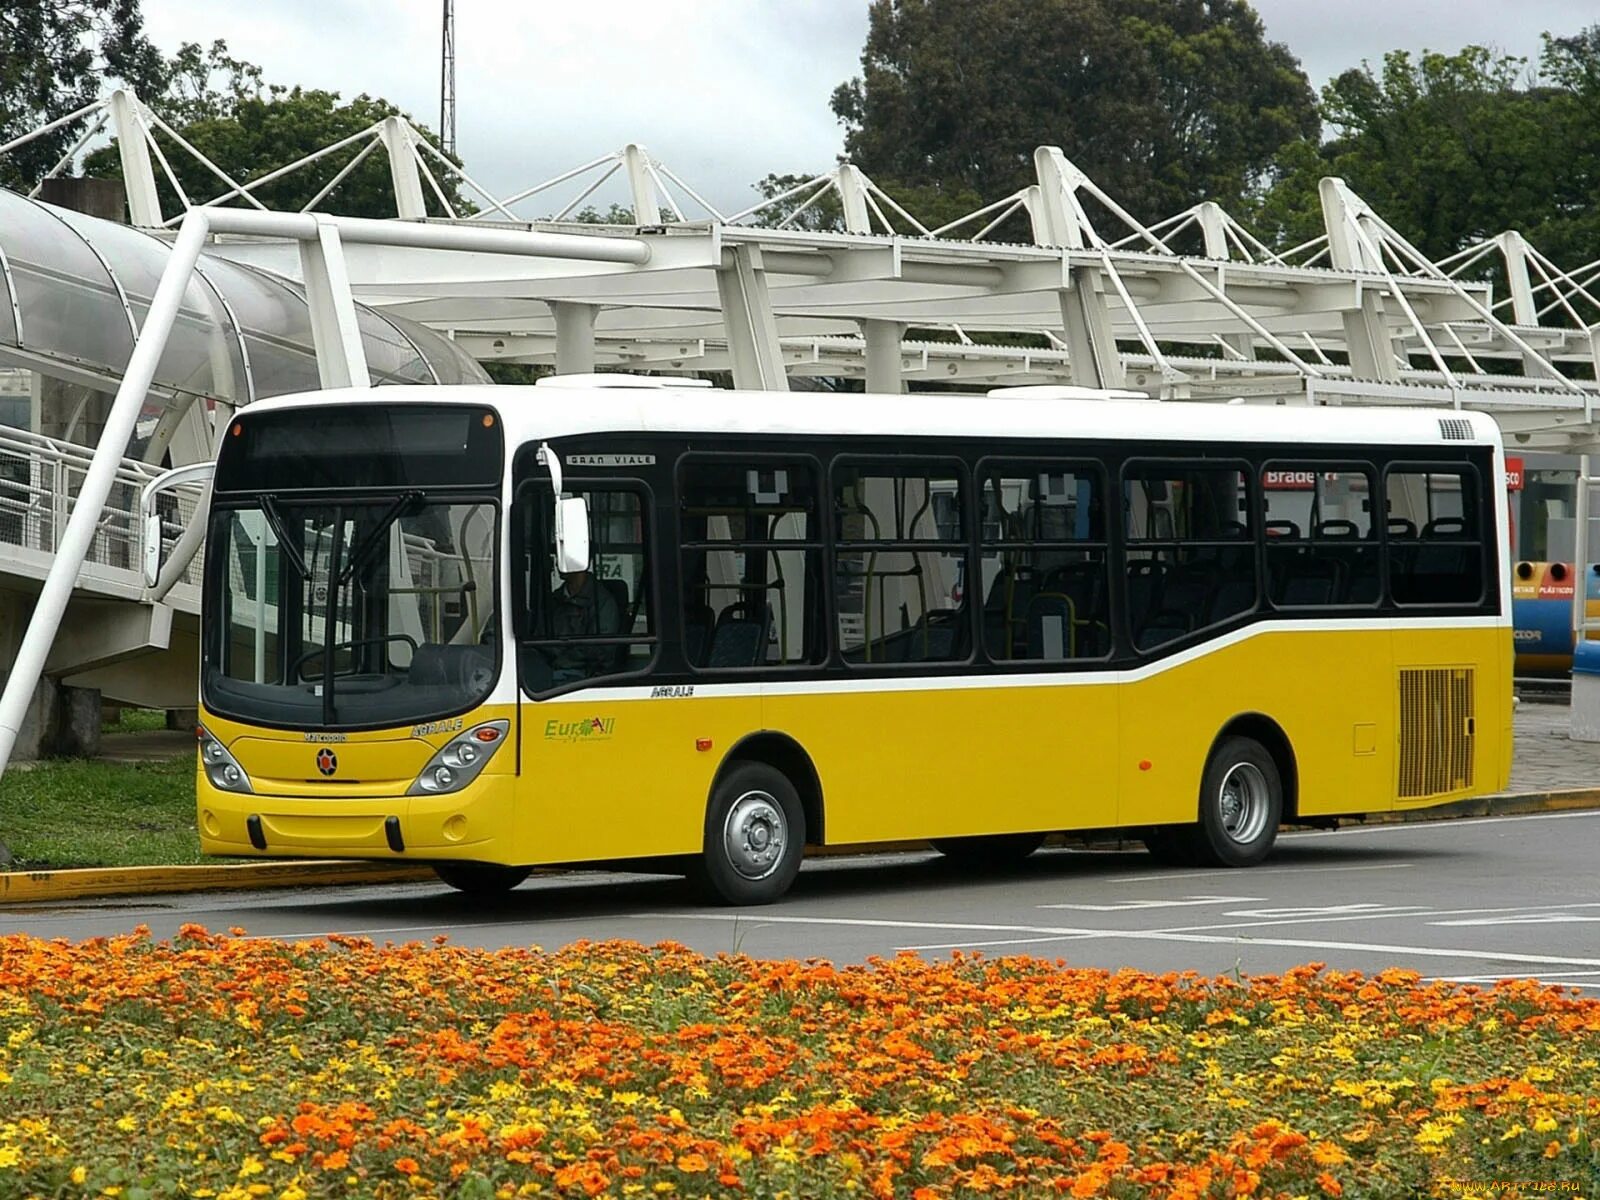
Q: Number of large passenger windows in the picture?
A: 6